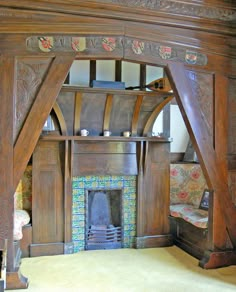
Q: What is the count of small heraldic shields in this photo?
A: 6